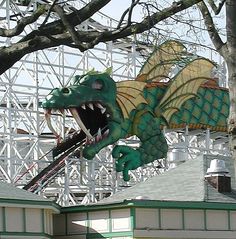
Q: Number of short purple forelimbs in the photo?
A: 0